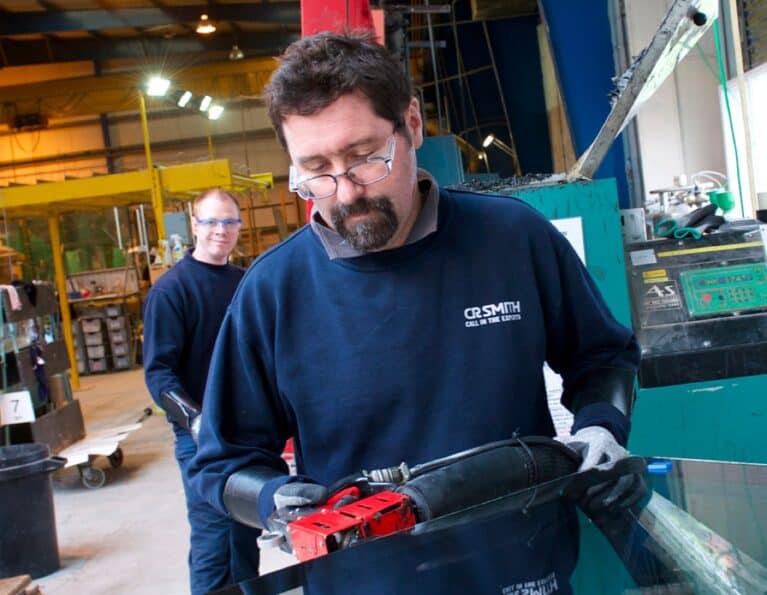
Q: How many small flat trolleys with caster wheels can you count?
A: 1